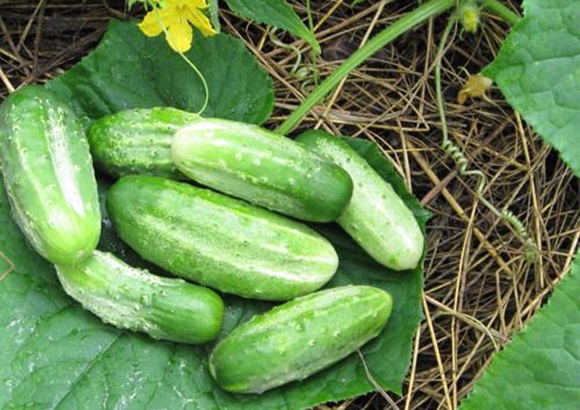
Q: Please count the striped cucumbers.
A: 7